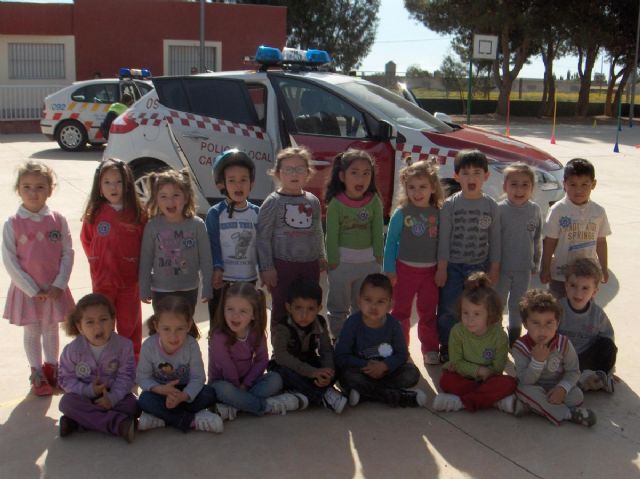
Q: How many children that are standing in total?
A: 10